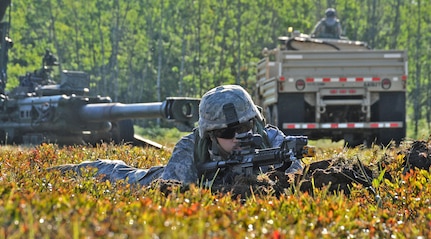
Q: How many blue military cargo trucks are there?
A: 0